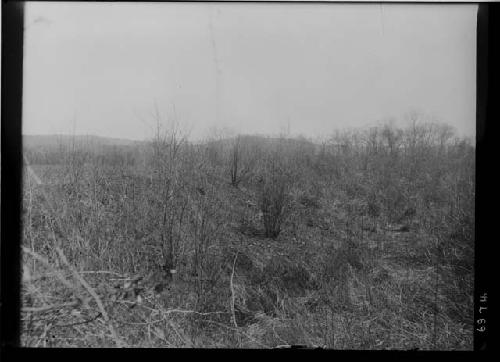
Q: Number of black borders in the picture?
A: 3